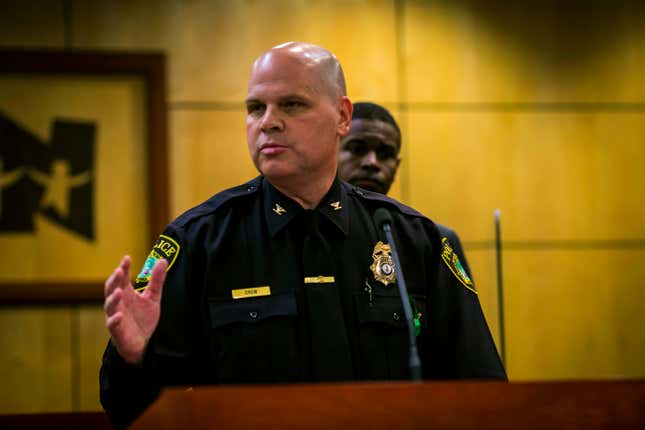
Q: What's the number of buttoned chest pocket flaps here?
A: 2